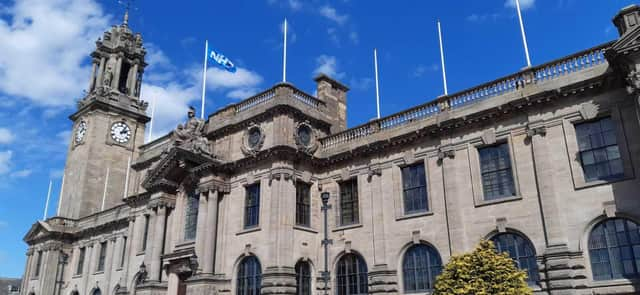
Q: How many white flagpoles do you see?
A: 10